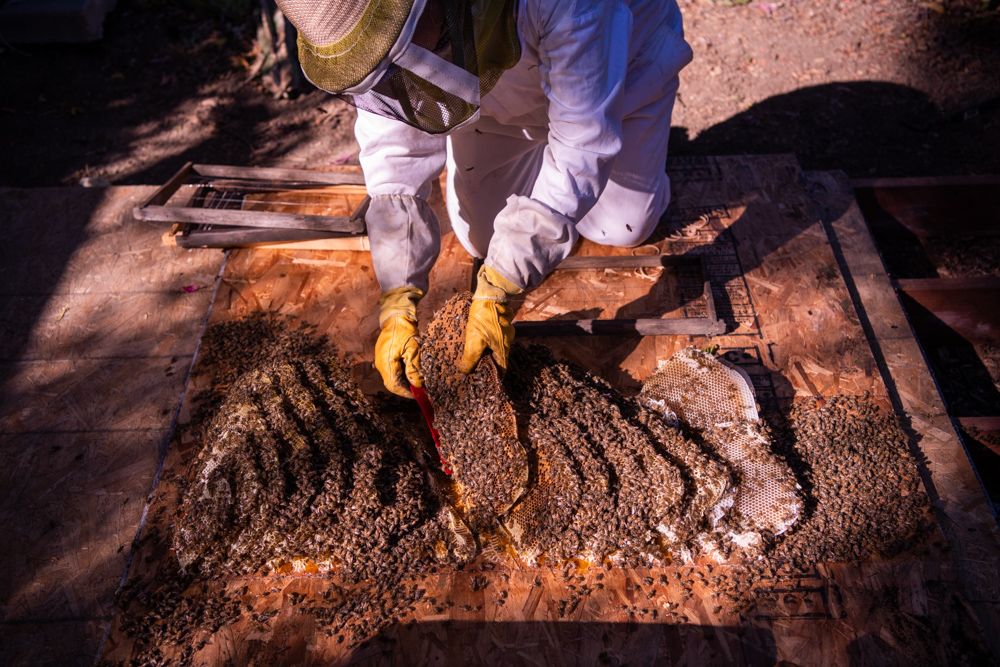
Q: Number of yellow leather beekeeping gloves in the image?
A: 2